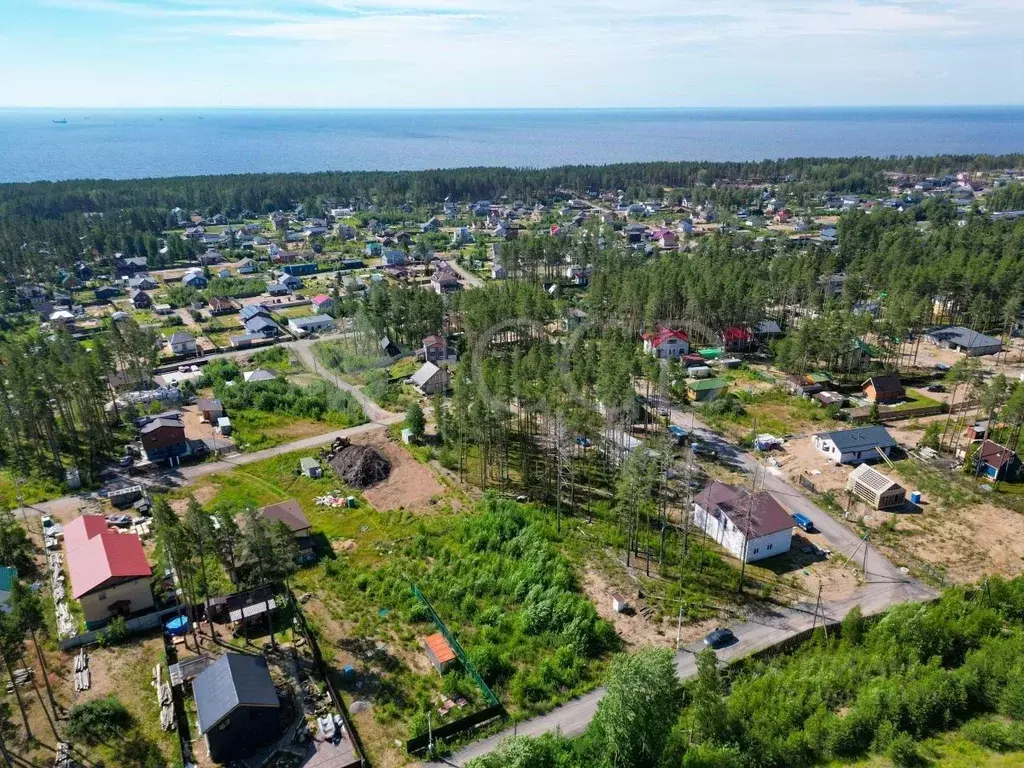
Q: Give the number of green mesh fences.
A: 1